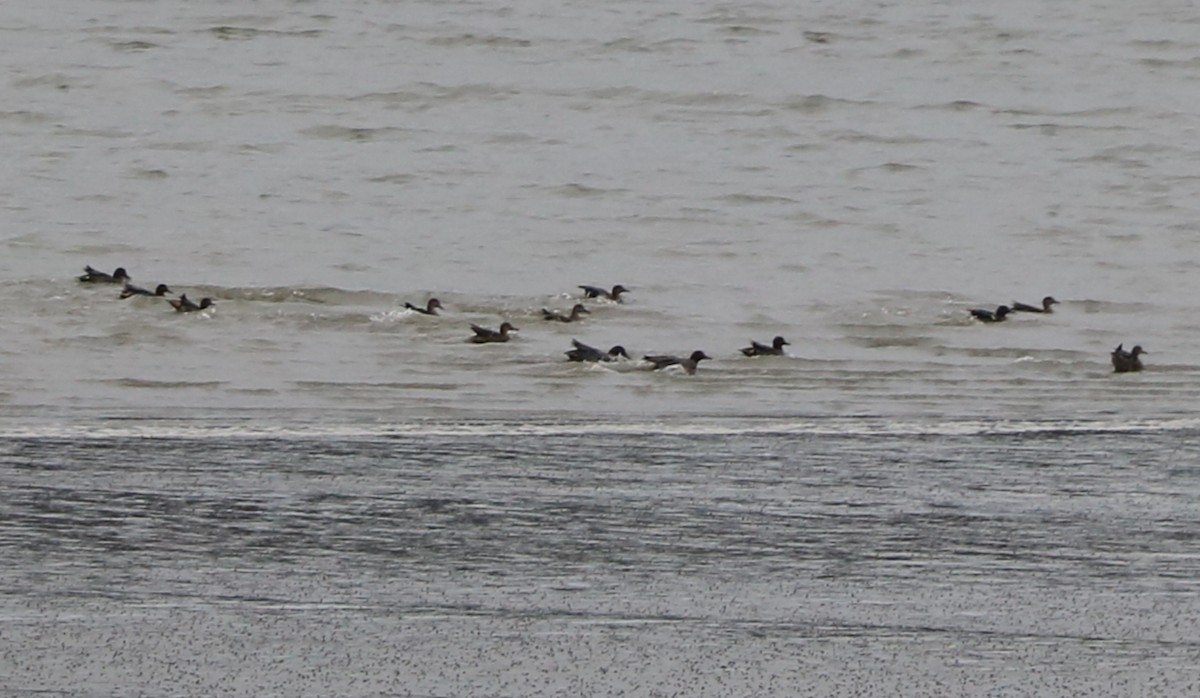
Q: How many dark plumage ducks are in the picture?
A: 13